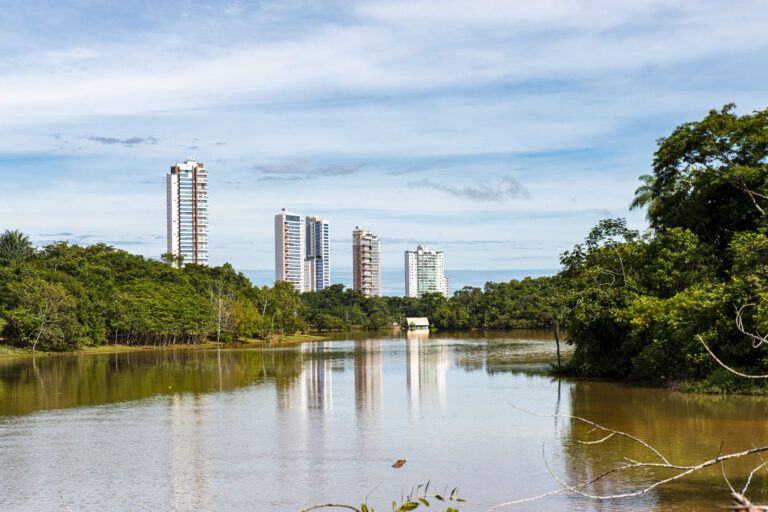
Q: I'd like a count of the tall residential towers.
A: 5